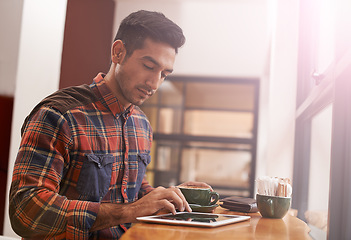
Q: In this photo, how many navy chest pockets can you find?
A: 2